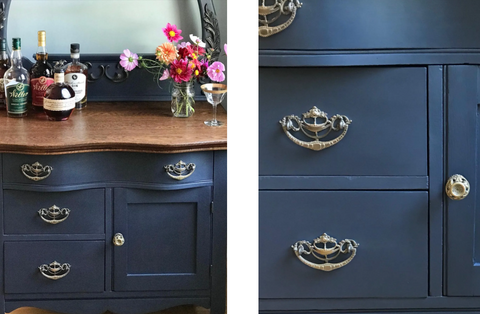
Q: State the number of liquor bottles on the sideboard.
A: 5